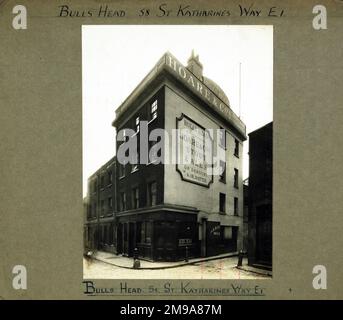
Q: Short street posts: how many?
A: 3